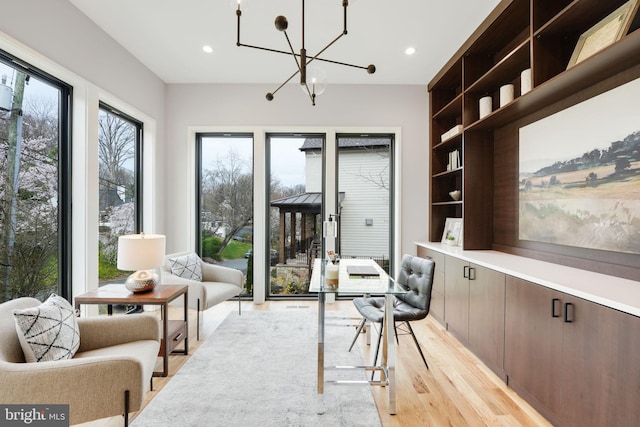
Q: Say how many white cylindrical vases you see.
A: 3